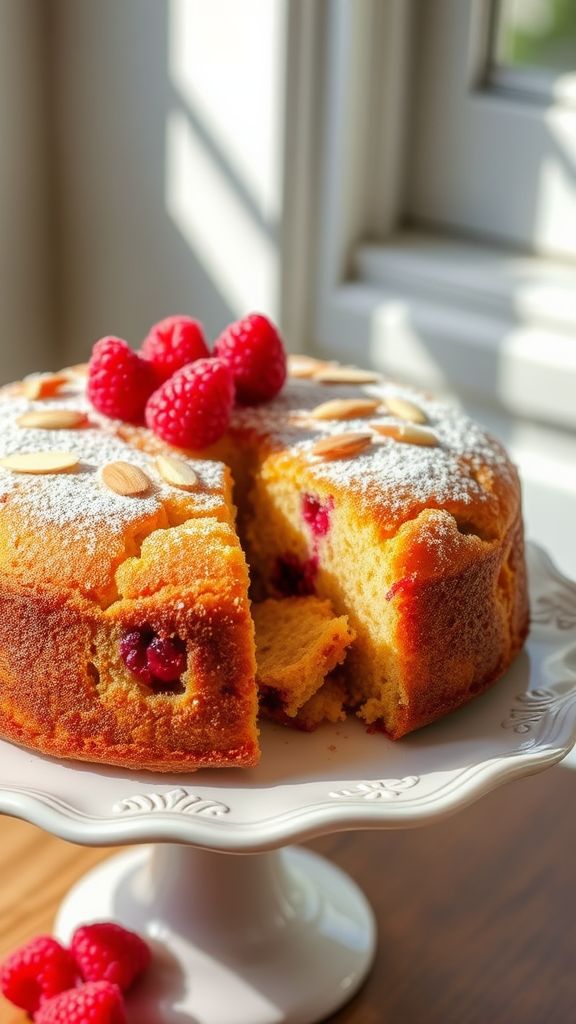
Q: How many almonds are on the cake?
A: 11